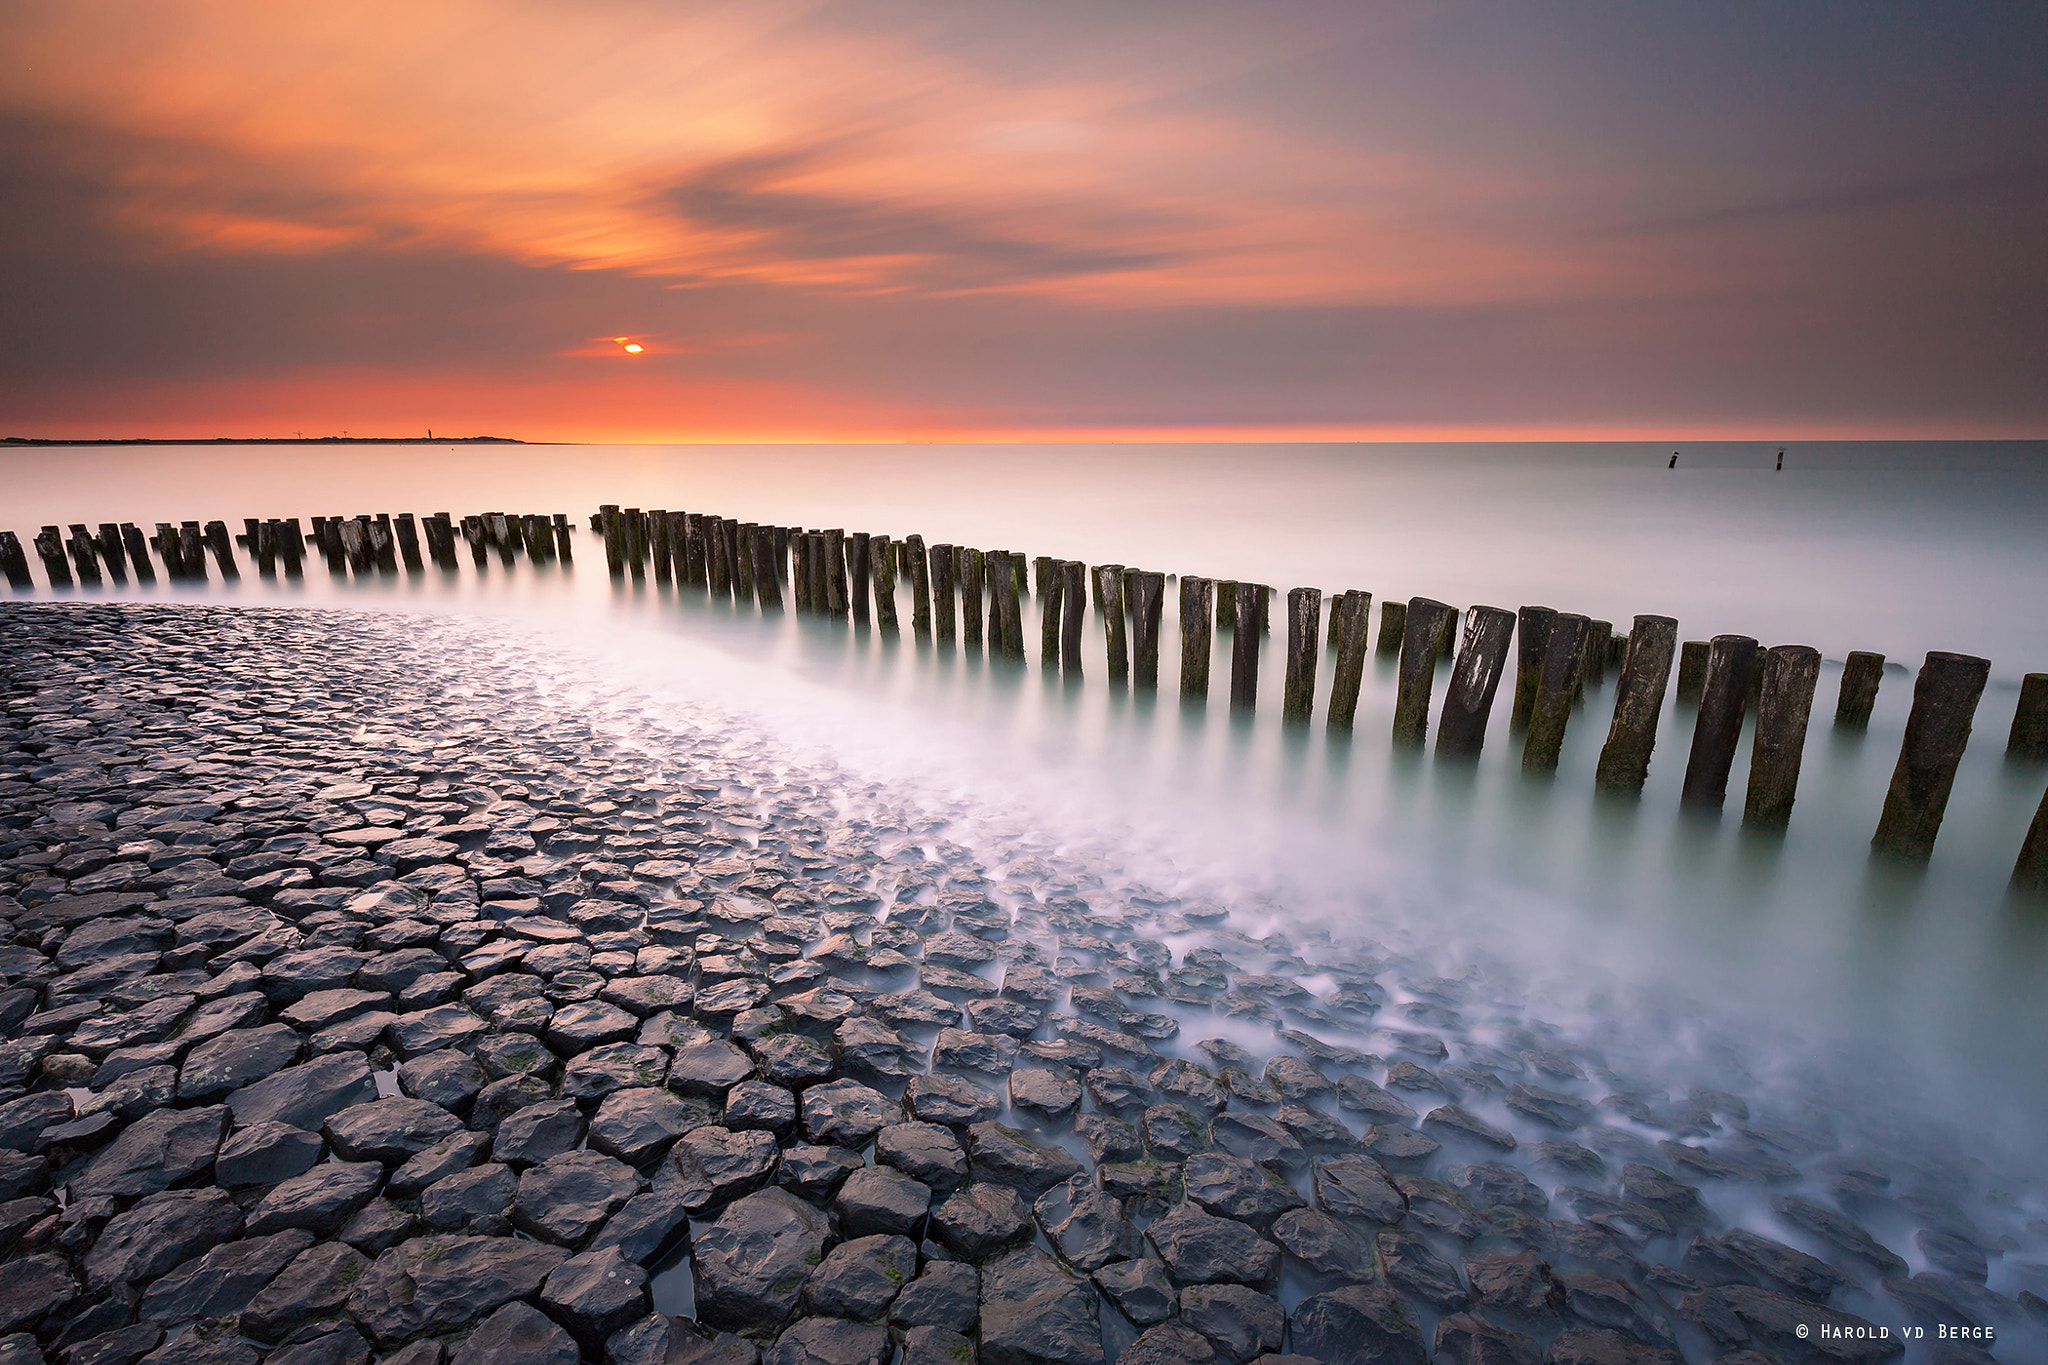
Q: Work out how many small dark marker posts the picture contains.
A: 2